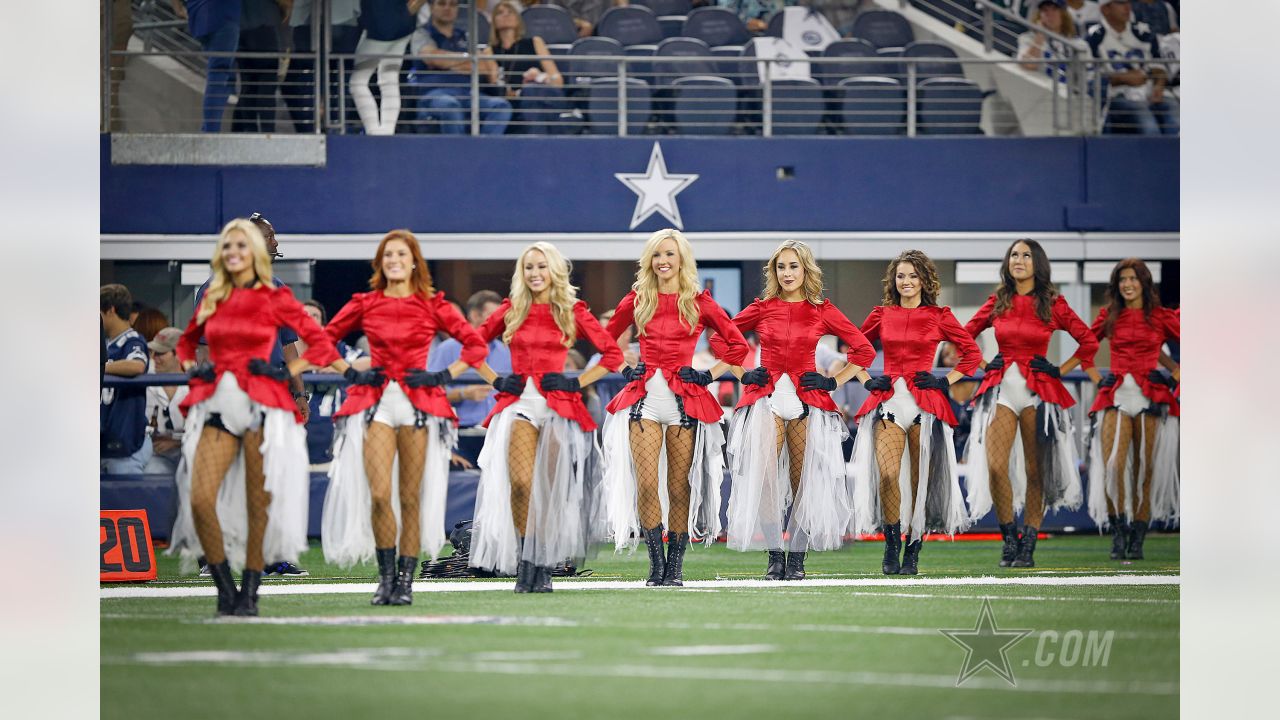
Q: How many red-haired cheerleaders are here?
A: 1